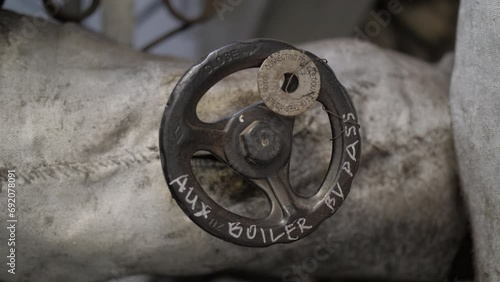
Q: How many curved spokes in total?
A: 3